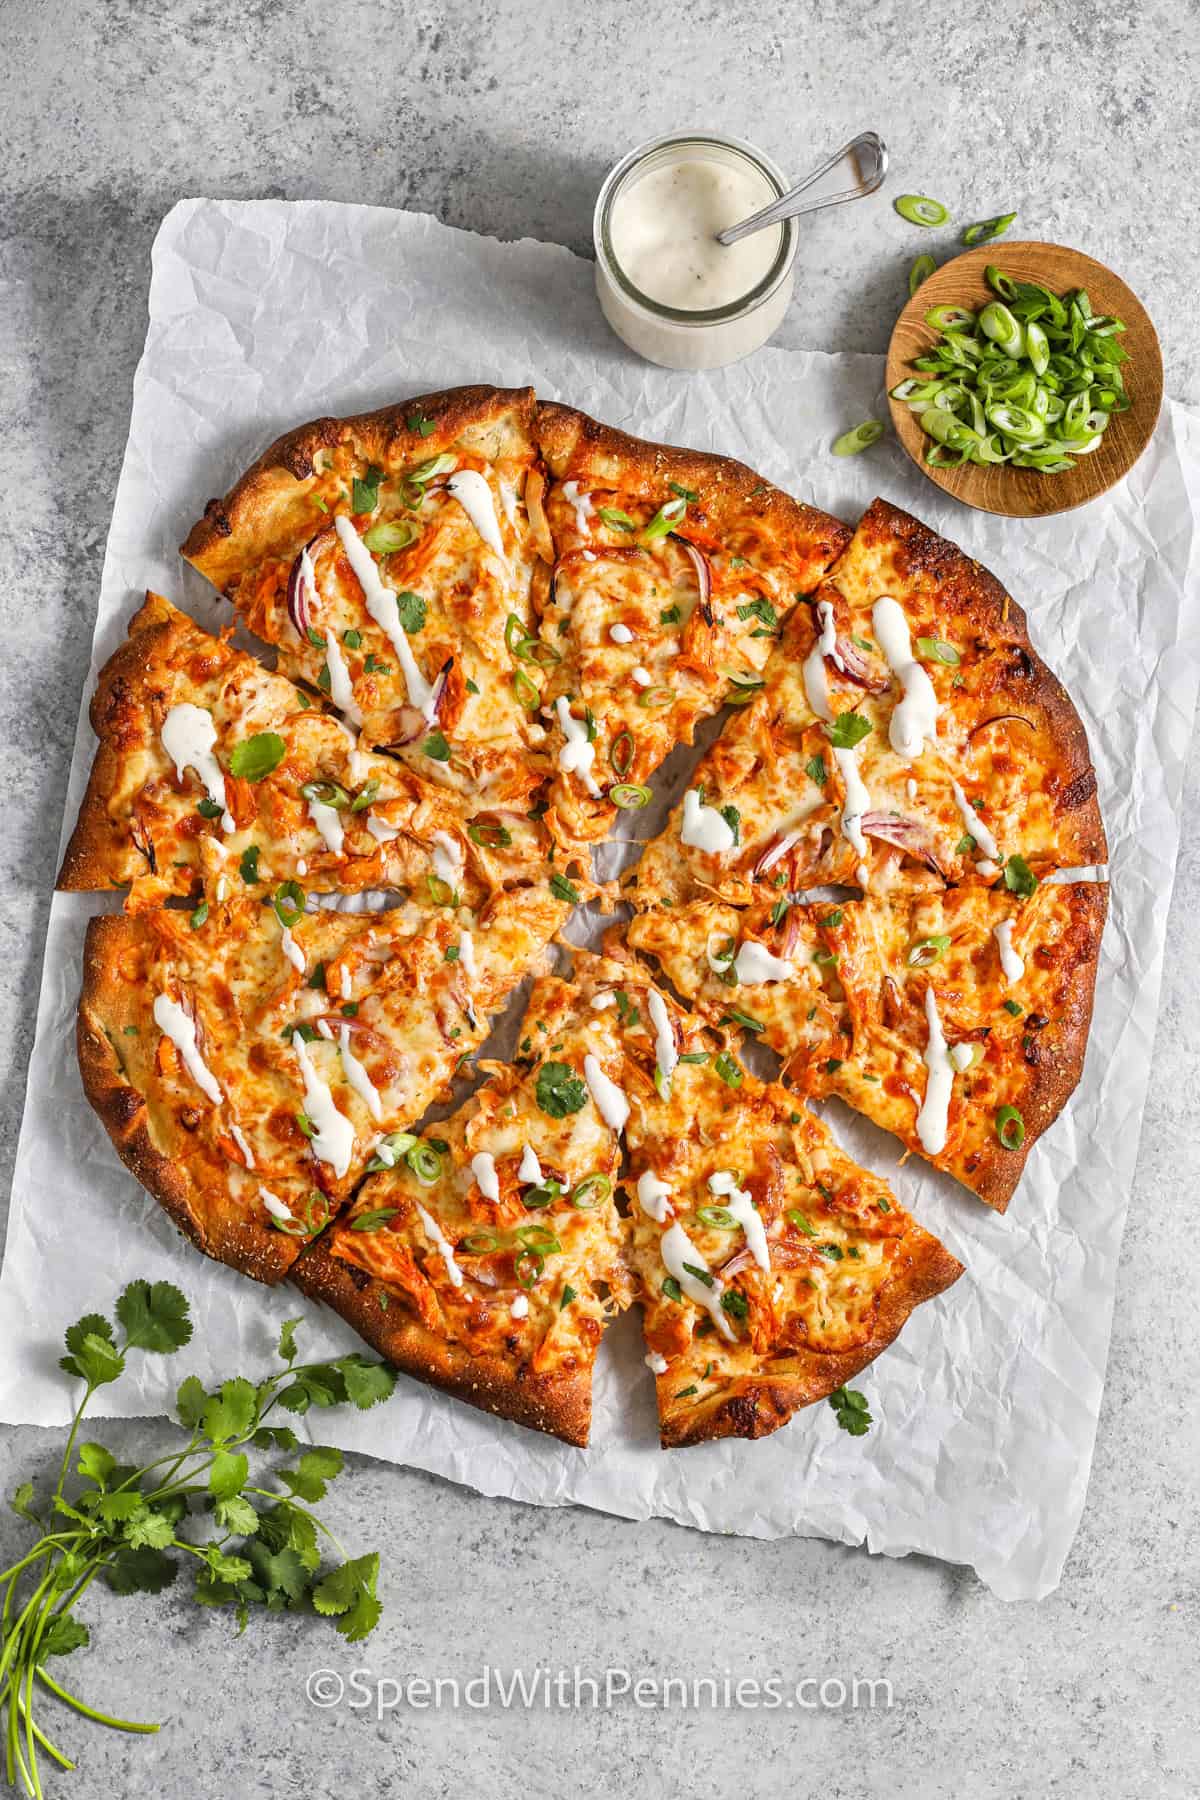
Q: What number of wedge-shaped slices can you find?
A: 8